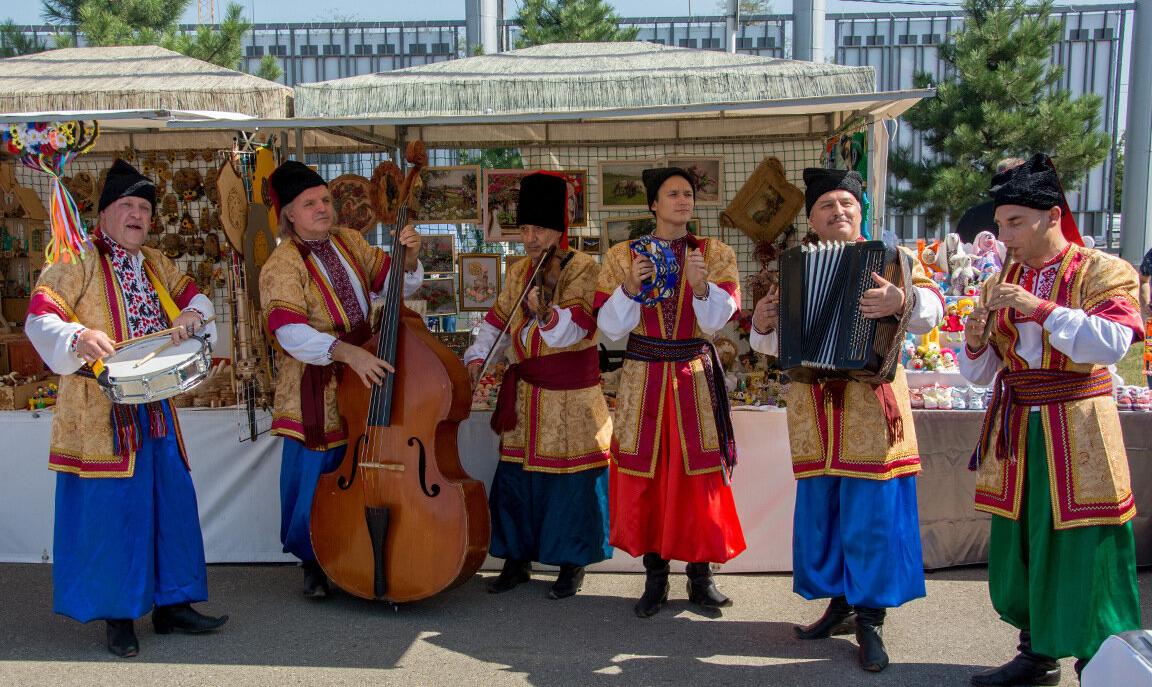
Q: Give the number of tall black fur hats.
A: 6